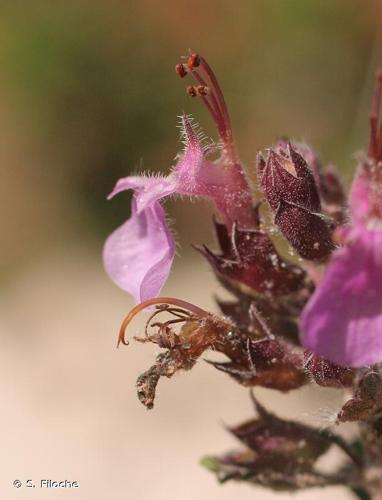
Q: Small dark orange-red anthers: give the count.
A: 4